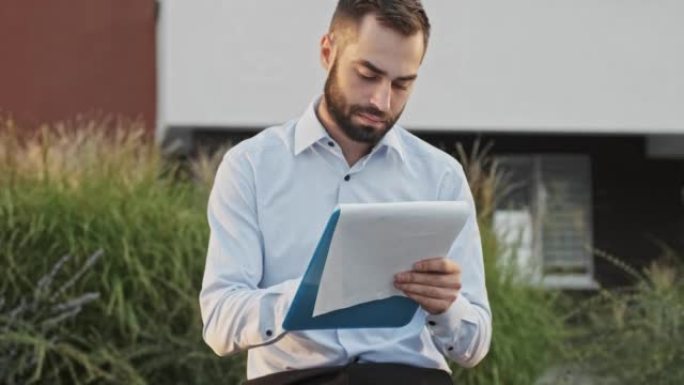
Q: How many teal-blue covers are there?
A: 1